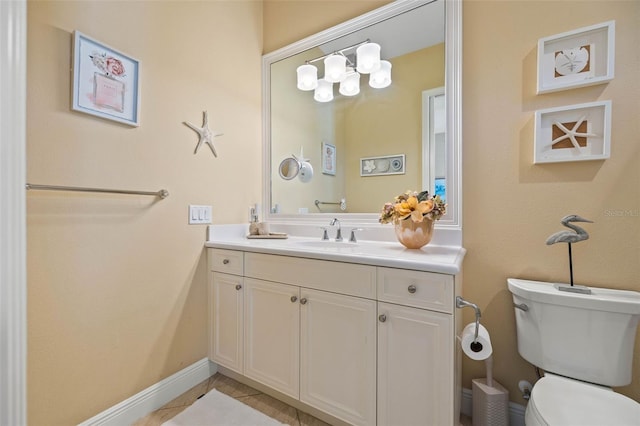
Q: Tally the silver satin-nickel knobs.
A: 6